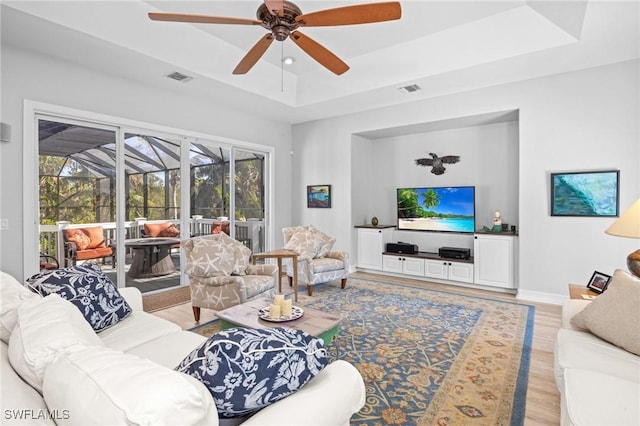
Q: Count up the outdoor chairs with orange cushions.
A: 3